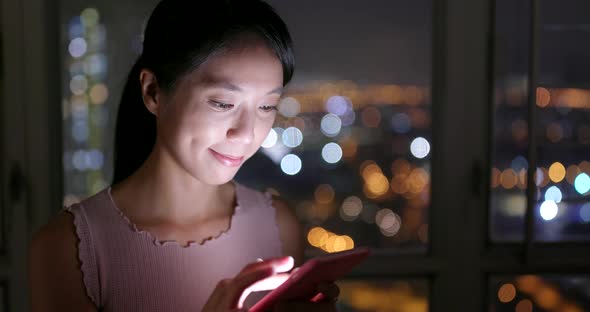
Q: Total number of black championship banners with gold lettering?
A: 0